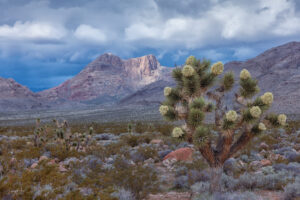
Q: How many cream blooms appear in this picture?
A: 12